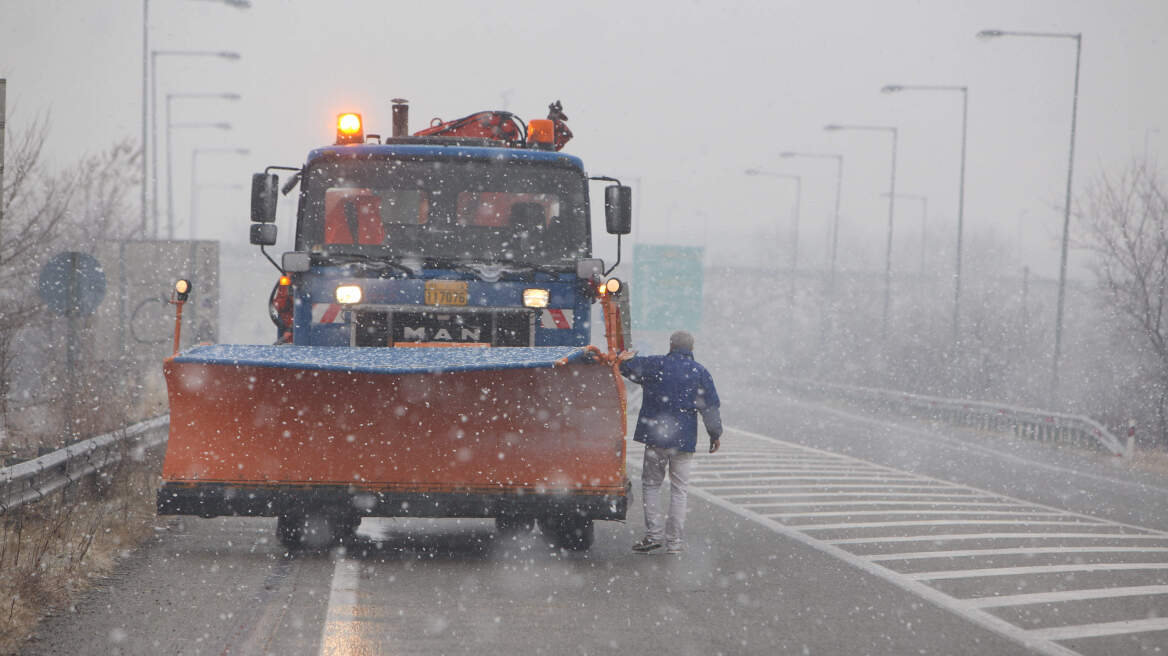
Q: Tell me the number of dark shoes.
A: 2